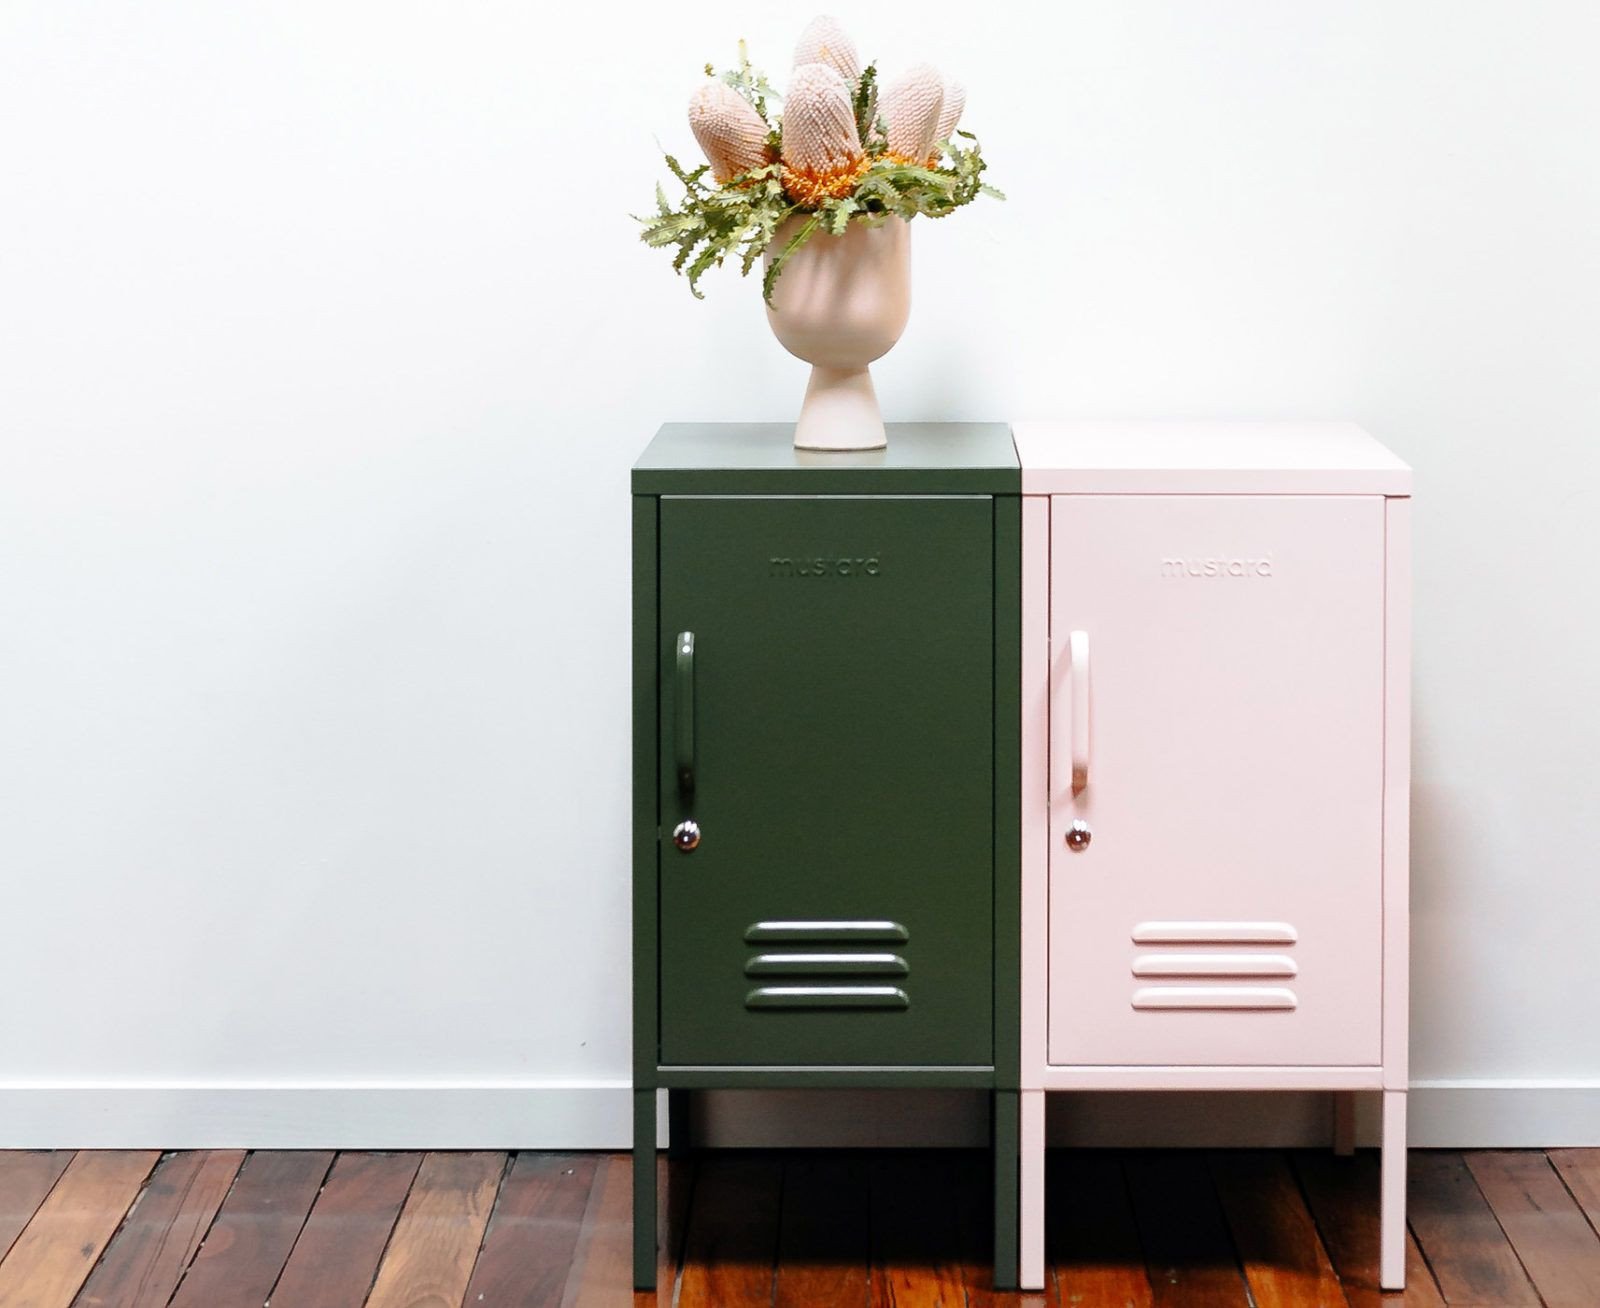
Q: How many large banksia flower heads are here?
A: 5